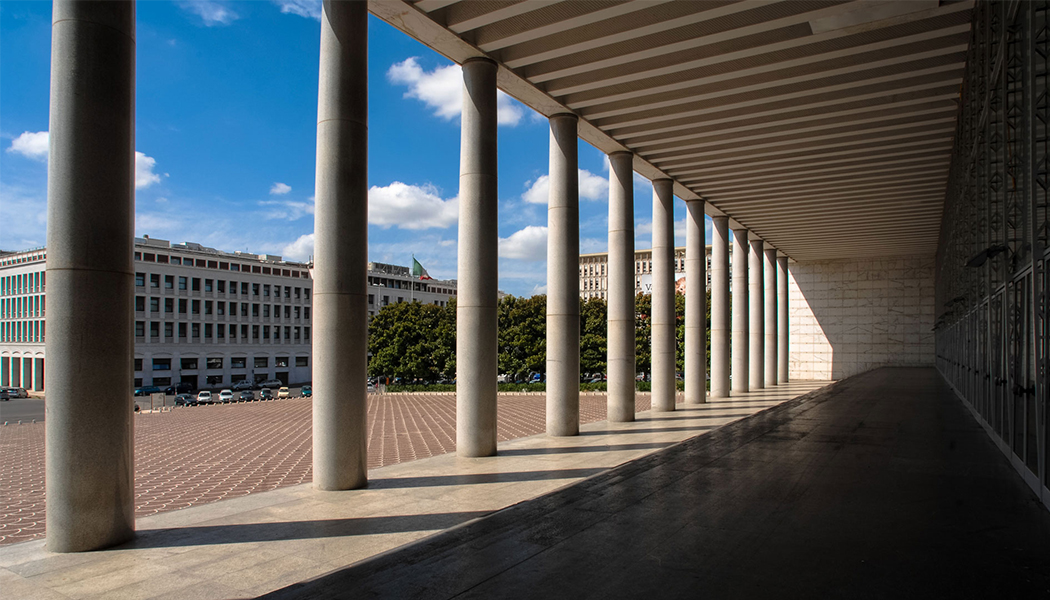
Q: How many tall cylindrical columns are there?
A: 12